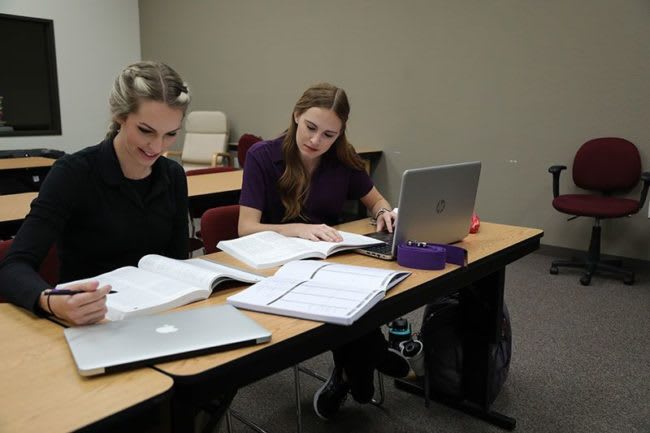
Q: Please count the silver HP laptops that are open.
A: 1